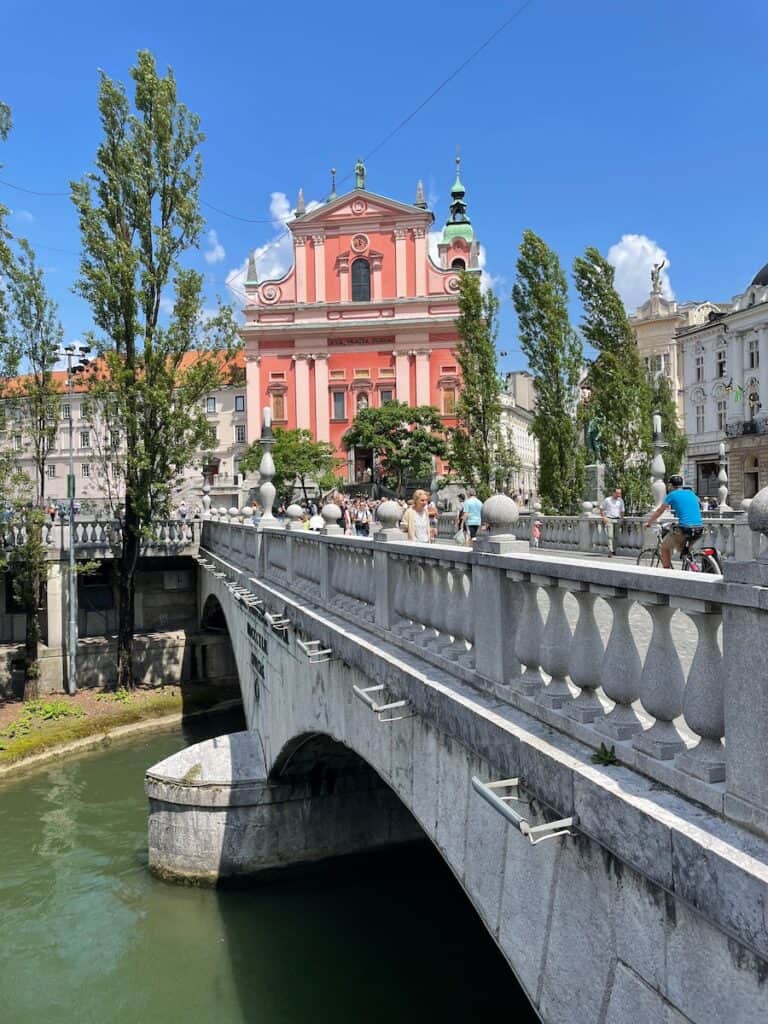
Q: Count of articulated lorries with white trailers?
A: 0